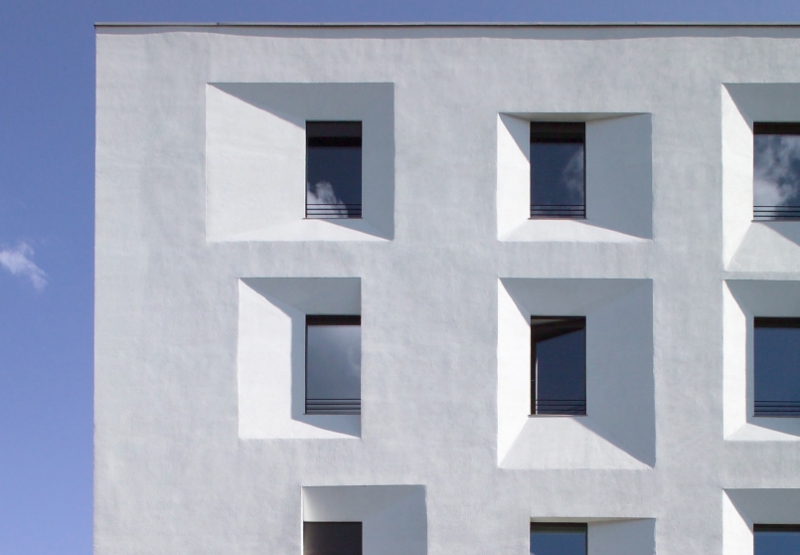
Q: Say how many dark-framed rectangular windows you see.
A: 9